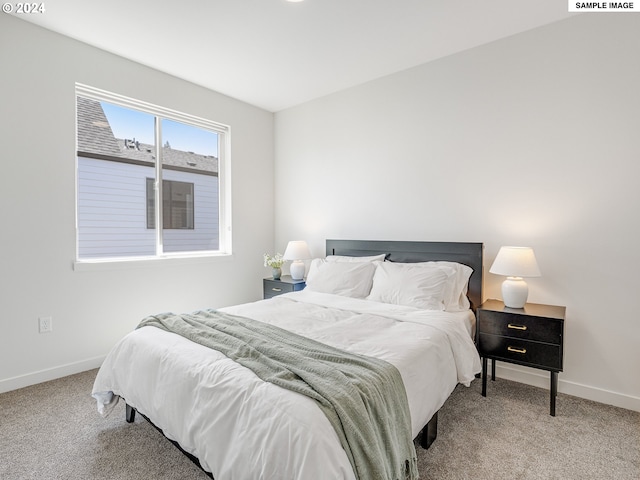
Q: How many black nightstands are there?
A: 2